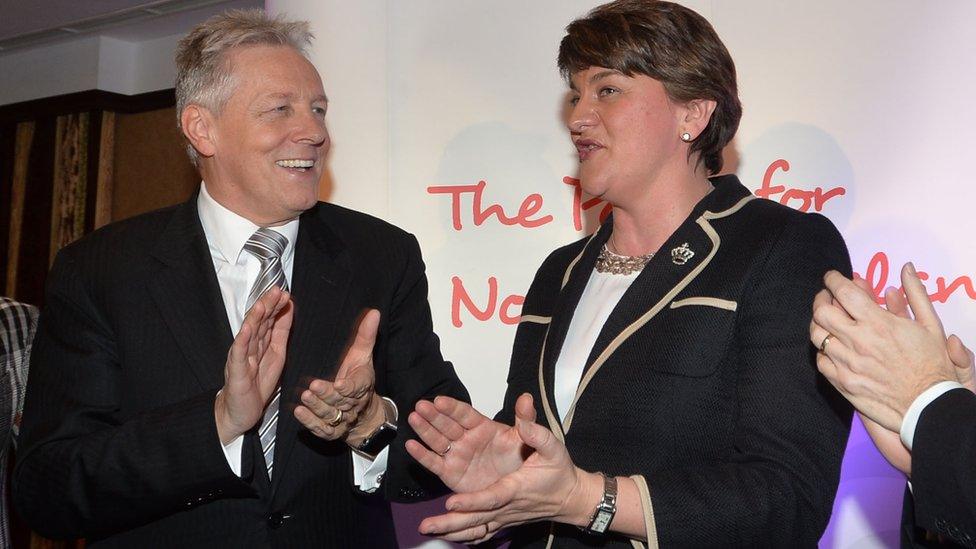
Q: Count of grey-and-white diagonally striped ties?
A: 1